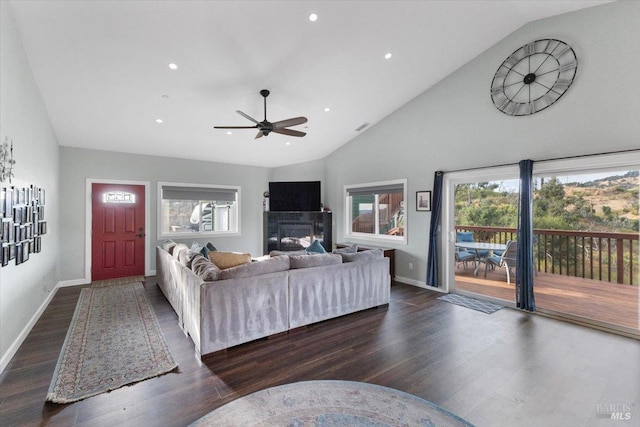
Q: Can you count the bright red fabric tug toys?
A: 0